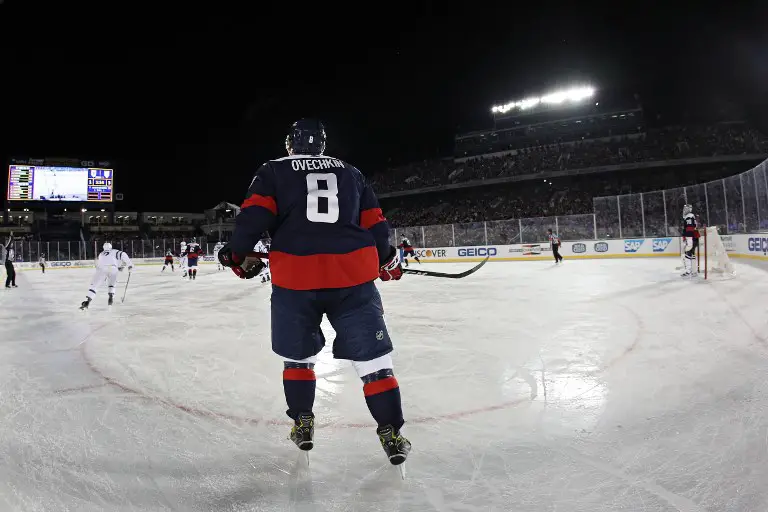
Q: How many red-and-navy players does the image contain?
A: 5